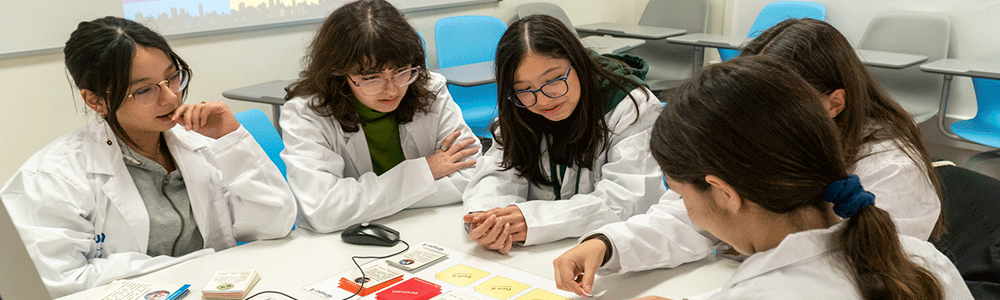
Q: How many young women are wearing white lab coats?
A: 5